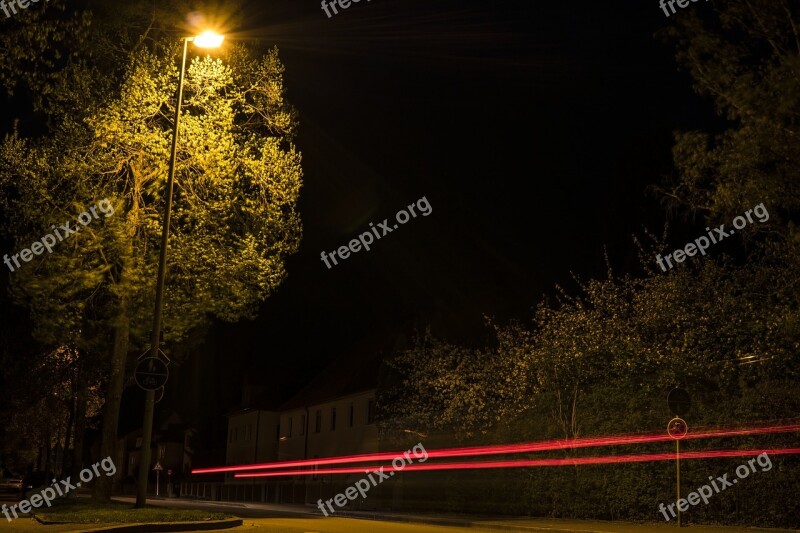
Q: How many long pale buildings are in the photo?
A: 1